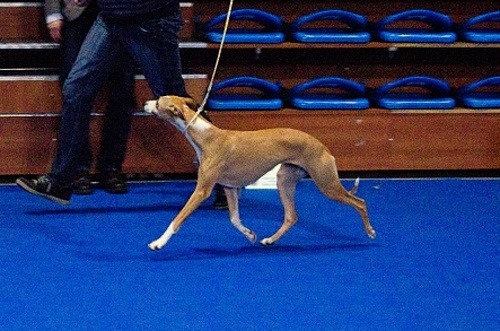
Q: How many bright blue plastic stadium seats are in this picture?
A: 8